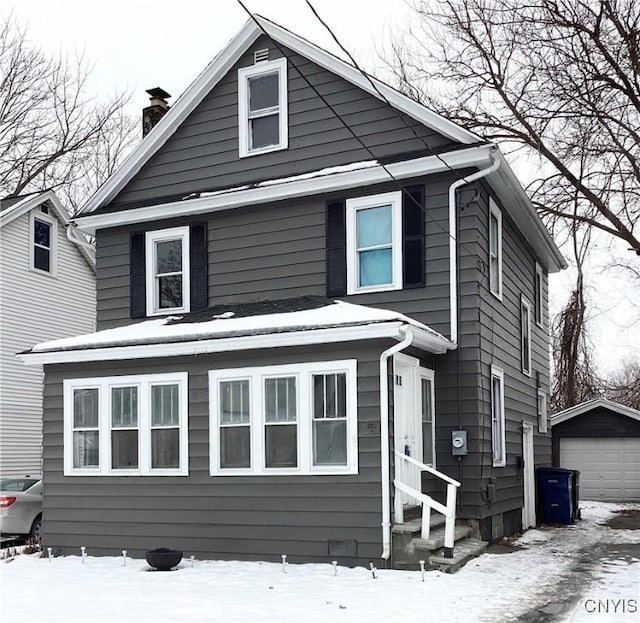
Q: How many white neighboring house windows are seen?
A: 1